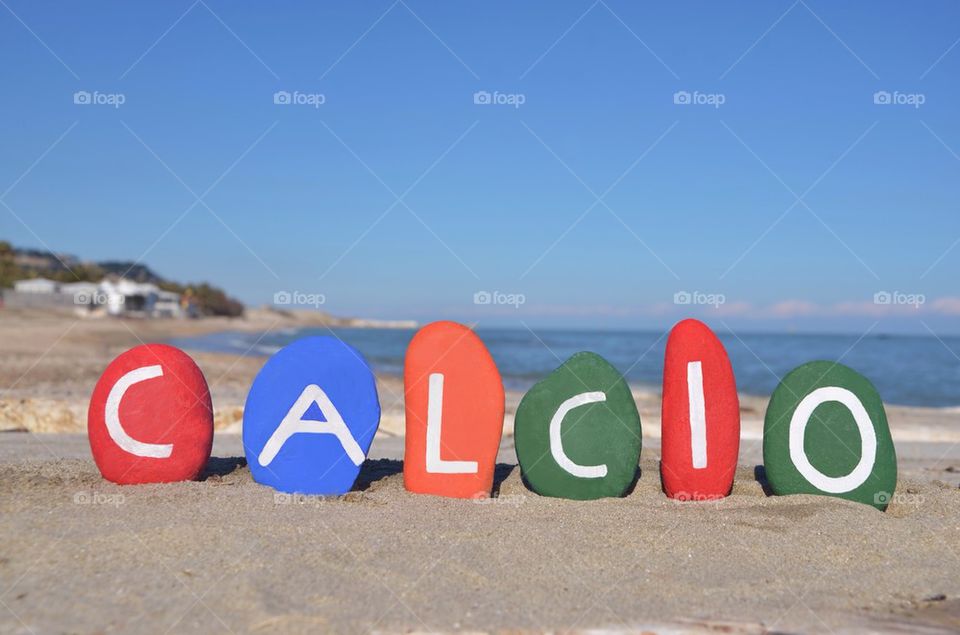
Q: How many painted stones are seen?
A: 6